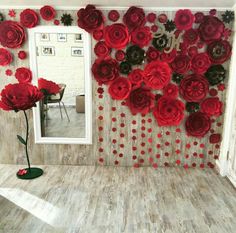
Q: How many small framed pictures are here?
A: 5